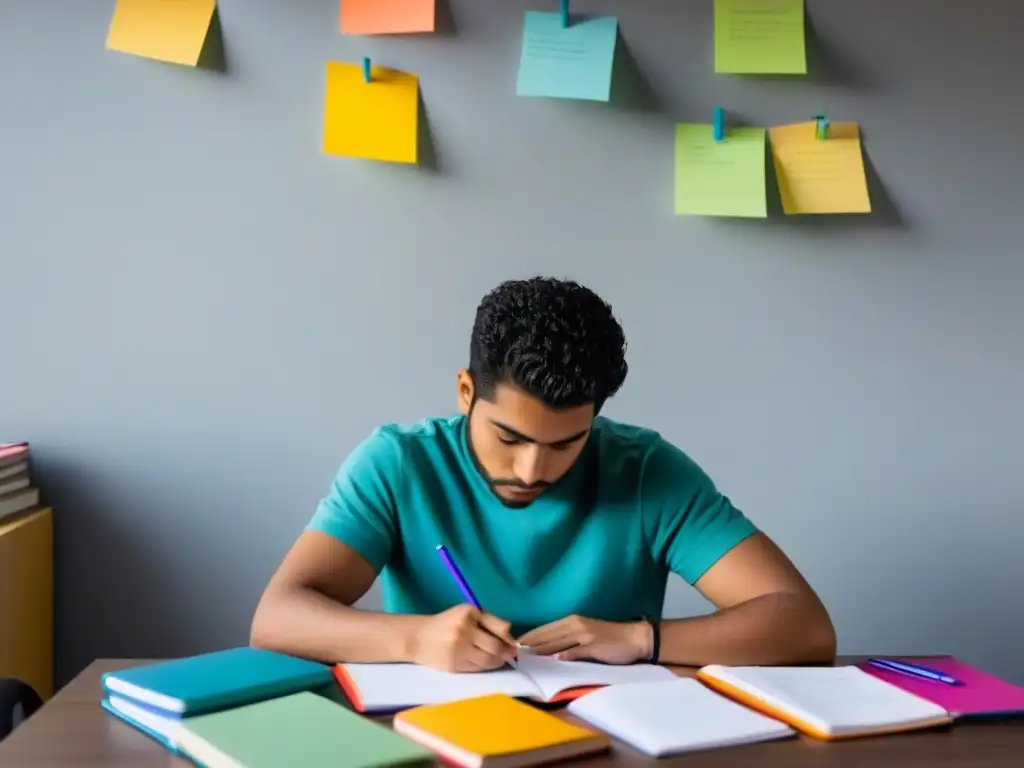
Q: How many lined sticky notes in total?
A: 4